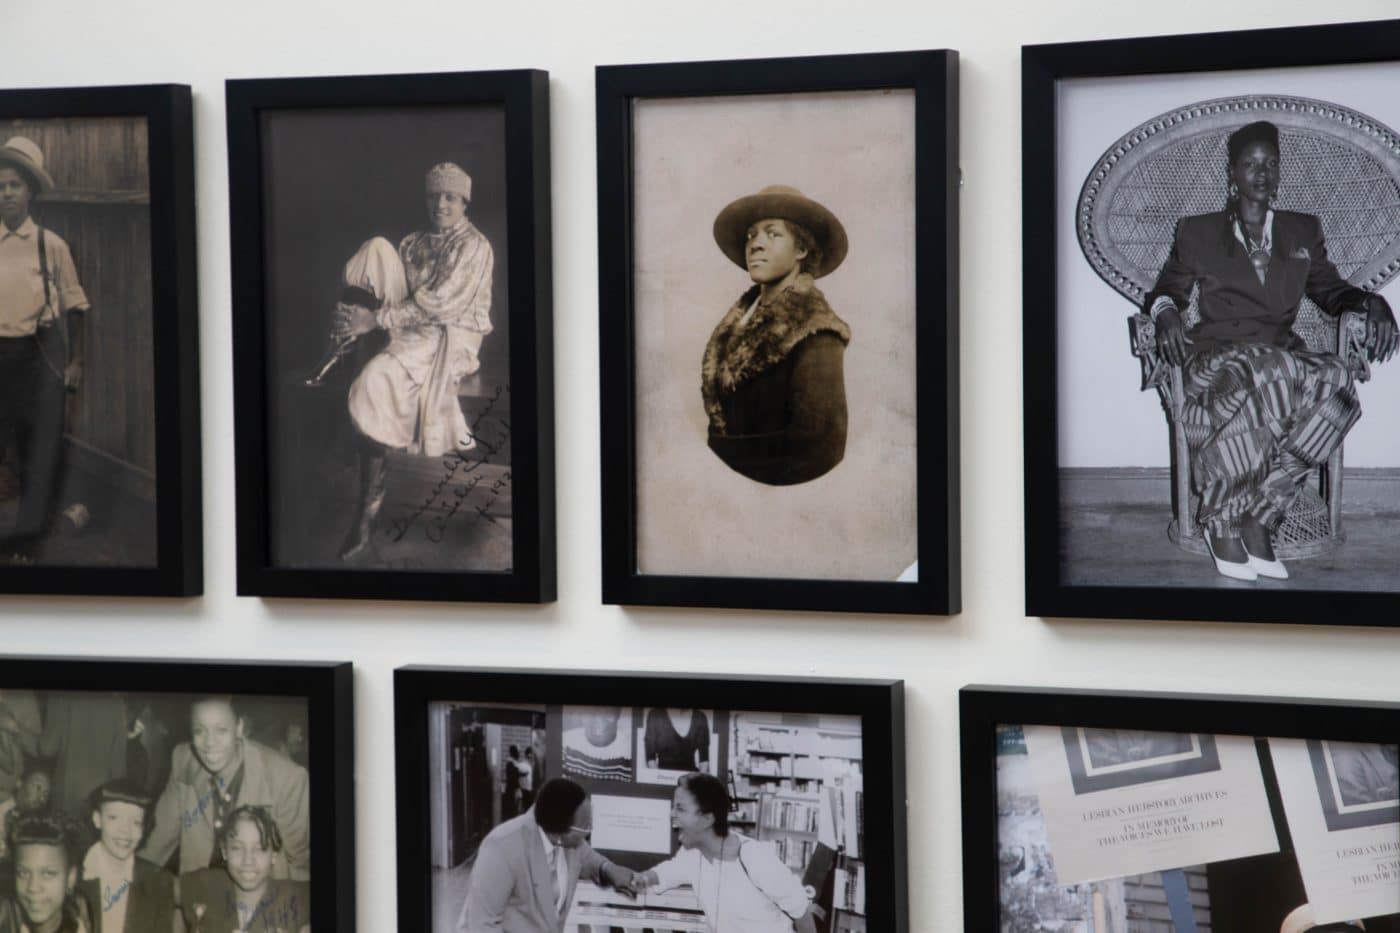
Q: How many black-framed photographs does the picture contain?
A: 7